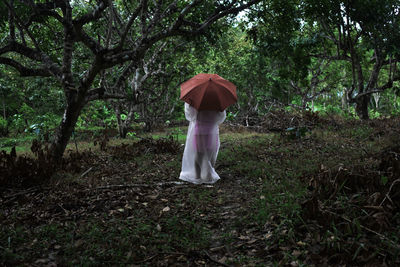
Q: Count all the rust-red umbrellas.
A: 1